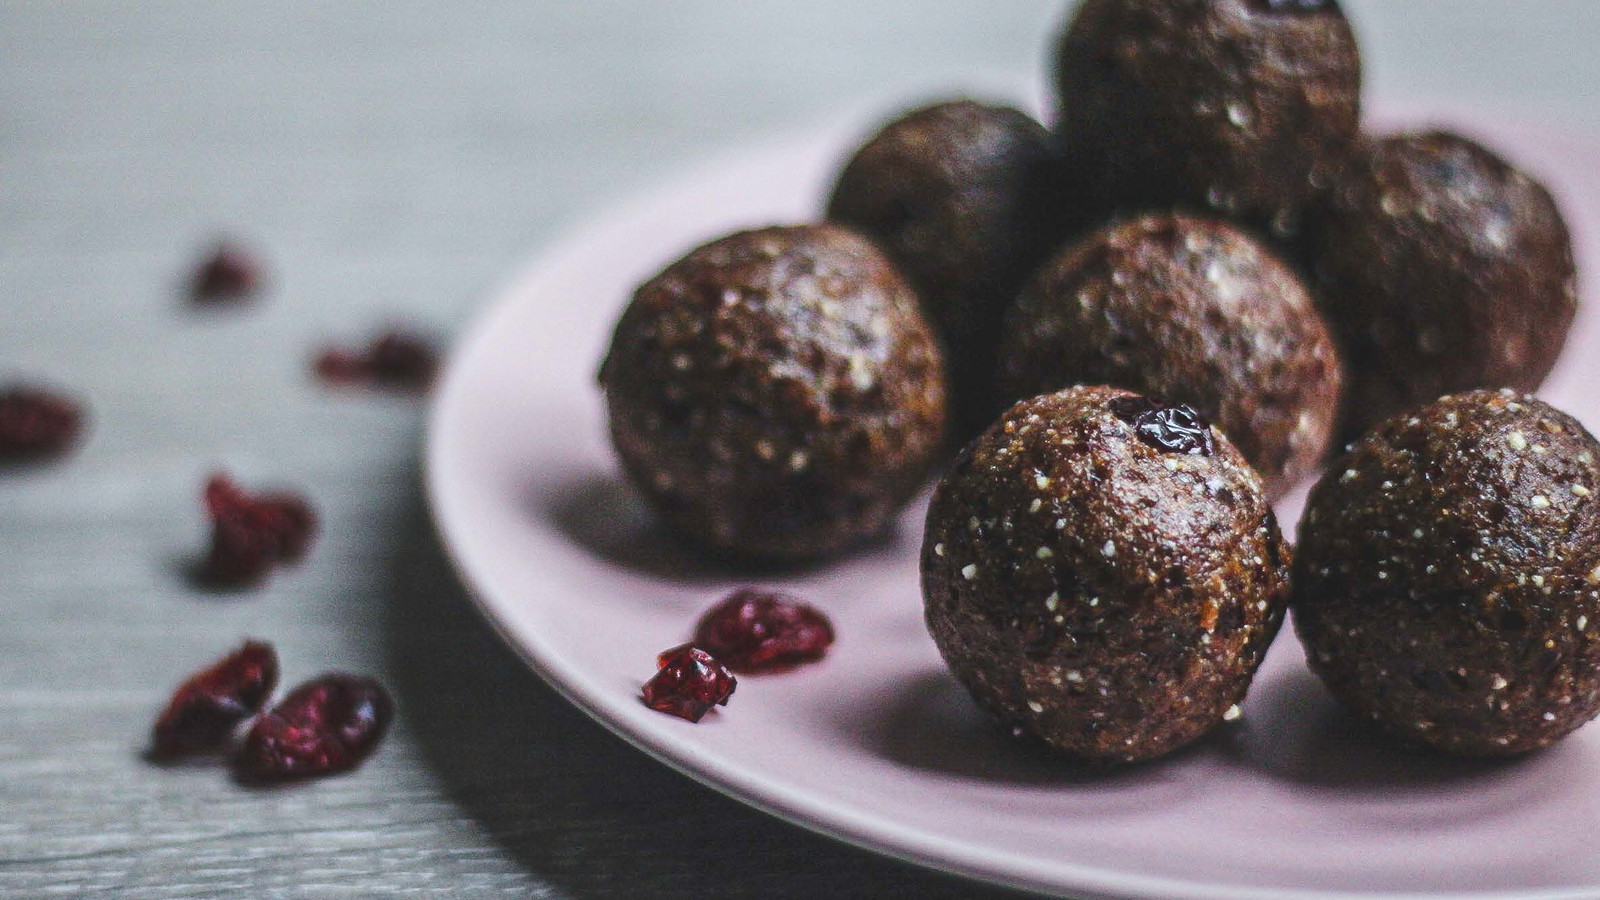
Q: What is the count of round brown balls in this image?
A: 7